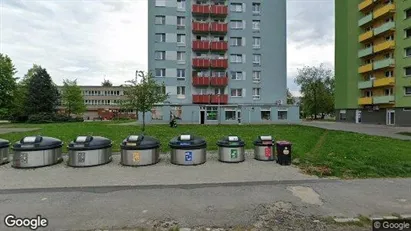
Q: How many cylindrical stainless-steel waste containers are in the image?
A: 7